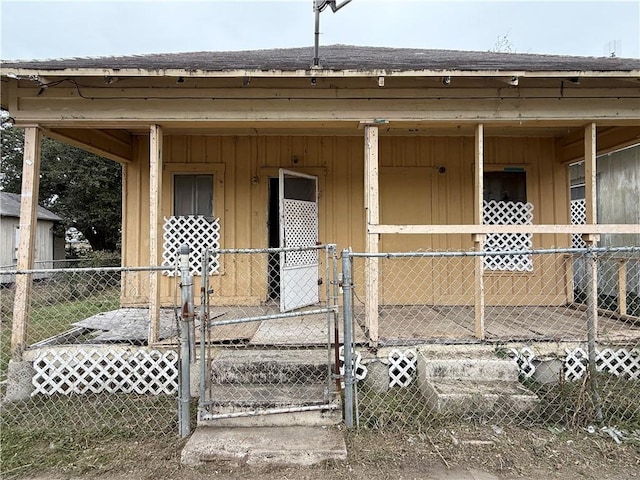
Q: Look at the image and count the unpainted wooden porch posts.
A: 5